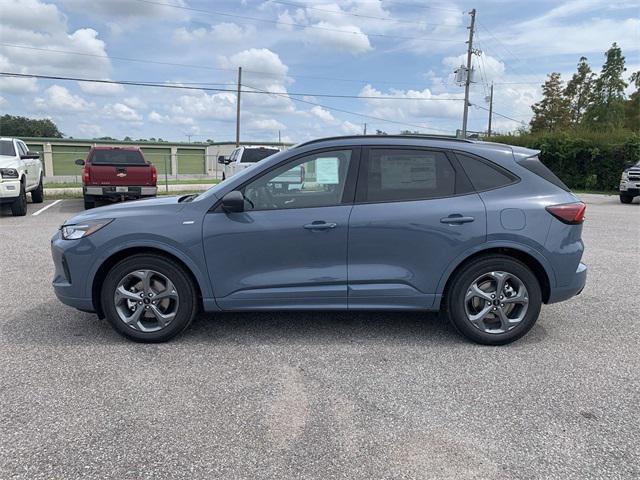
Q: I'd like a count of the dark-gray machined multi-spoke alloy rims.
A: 2